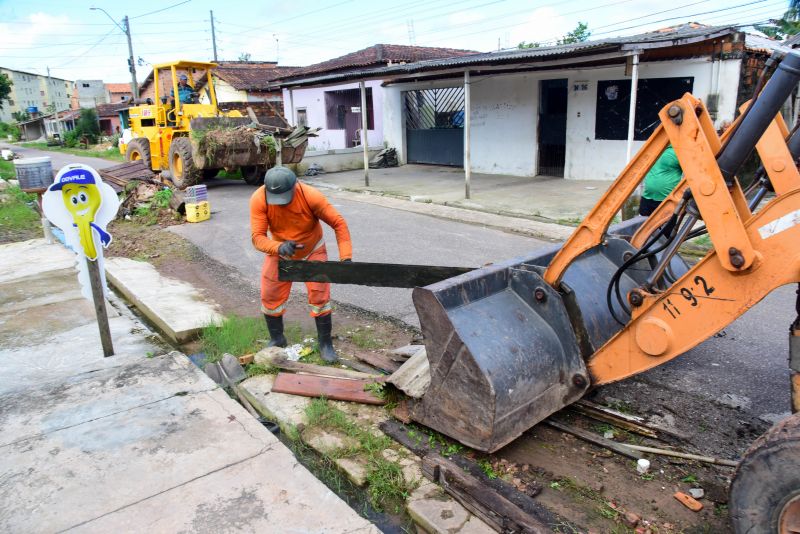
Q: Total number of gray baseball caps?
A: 1